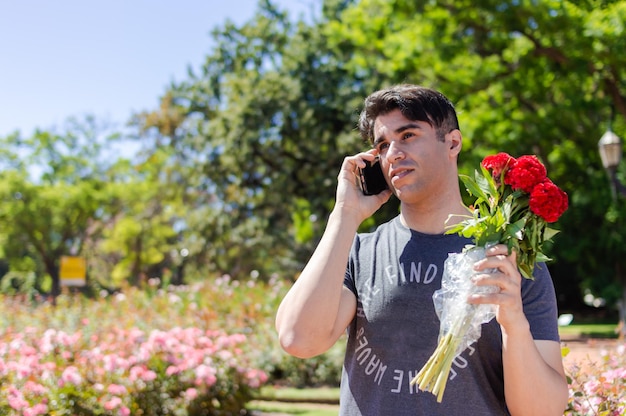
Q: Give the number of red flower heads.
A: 3